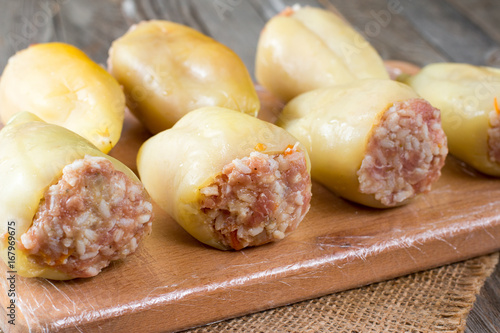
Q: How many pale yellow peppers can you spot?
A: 7